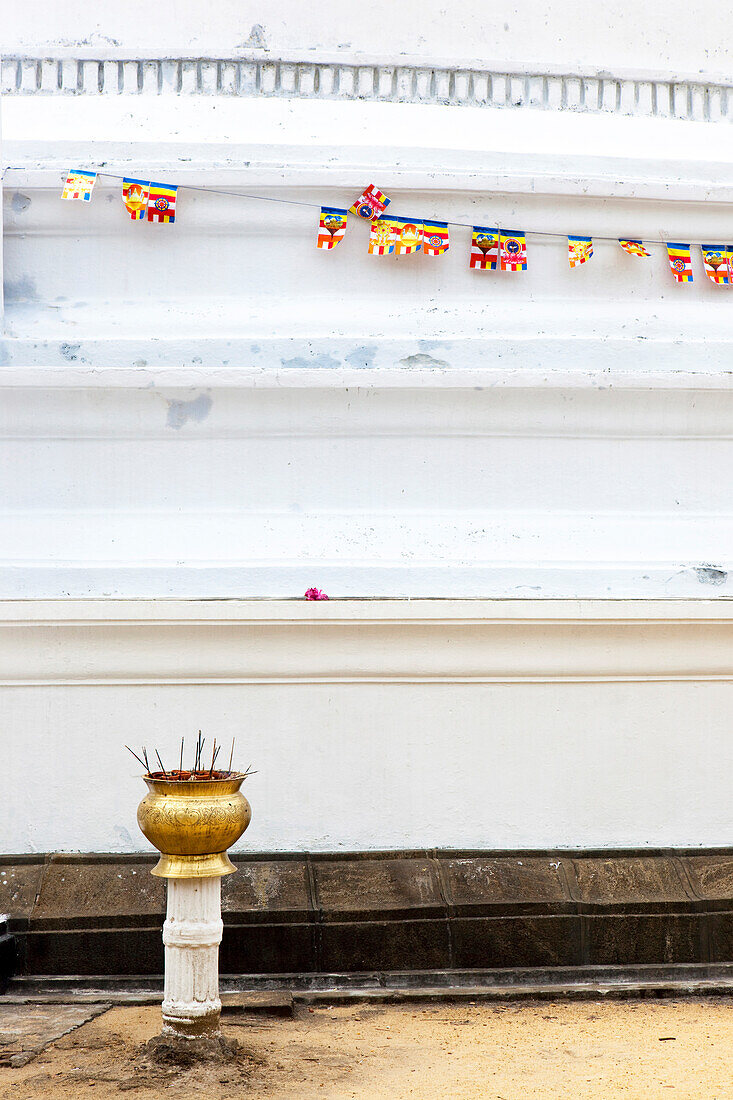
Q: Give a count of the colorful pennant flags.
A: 15